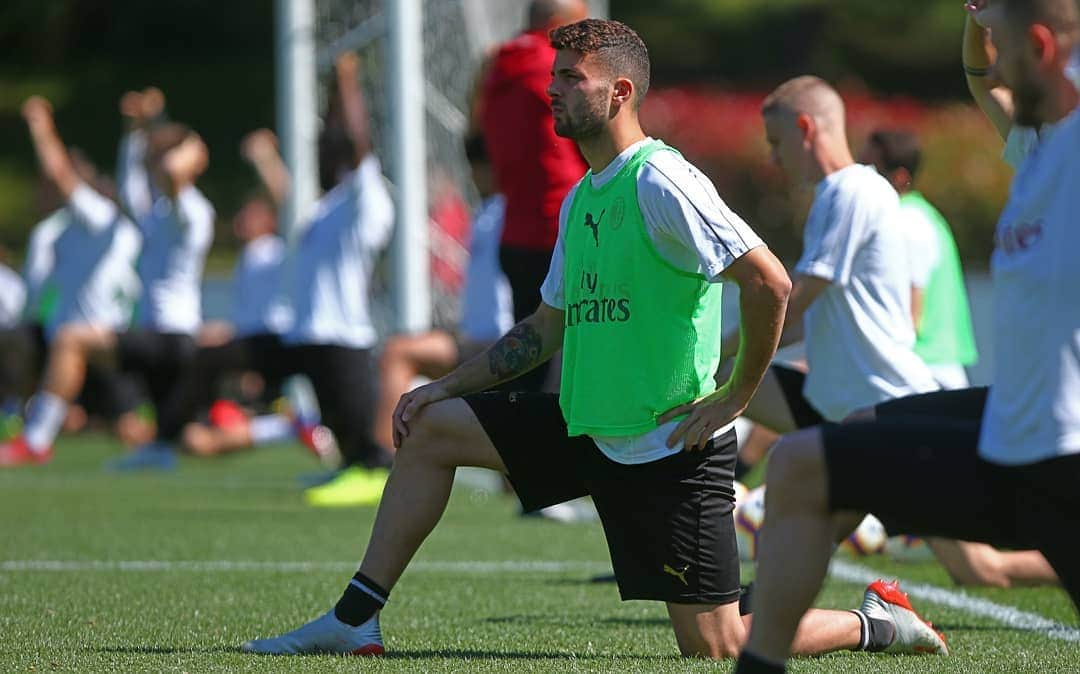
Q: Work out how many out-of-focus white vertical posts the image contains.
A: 2